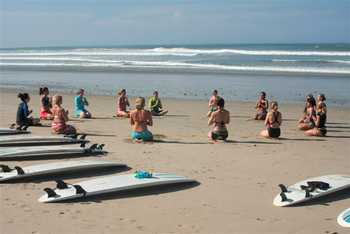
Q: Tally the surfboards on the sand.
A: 7